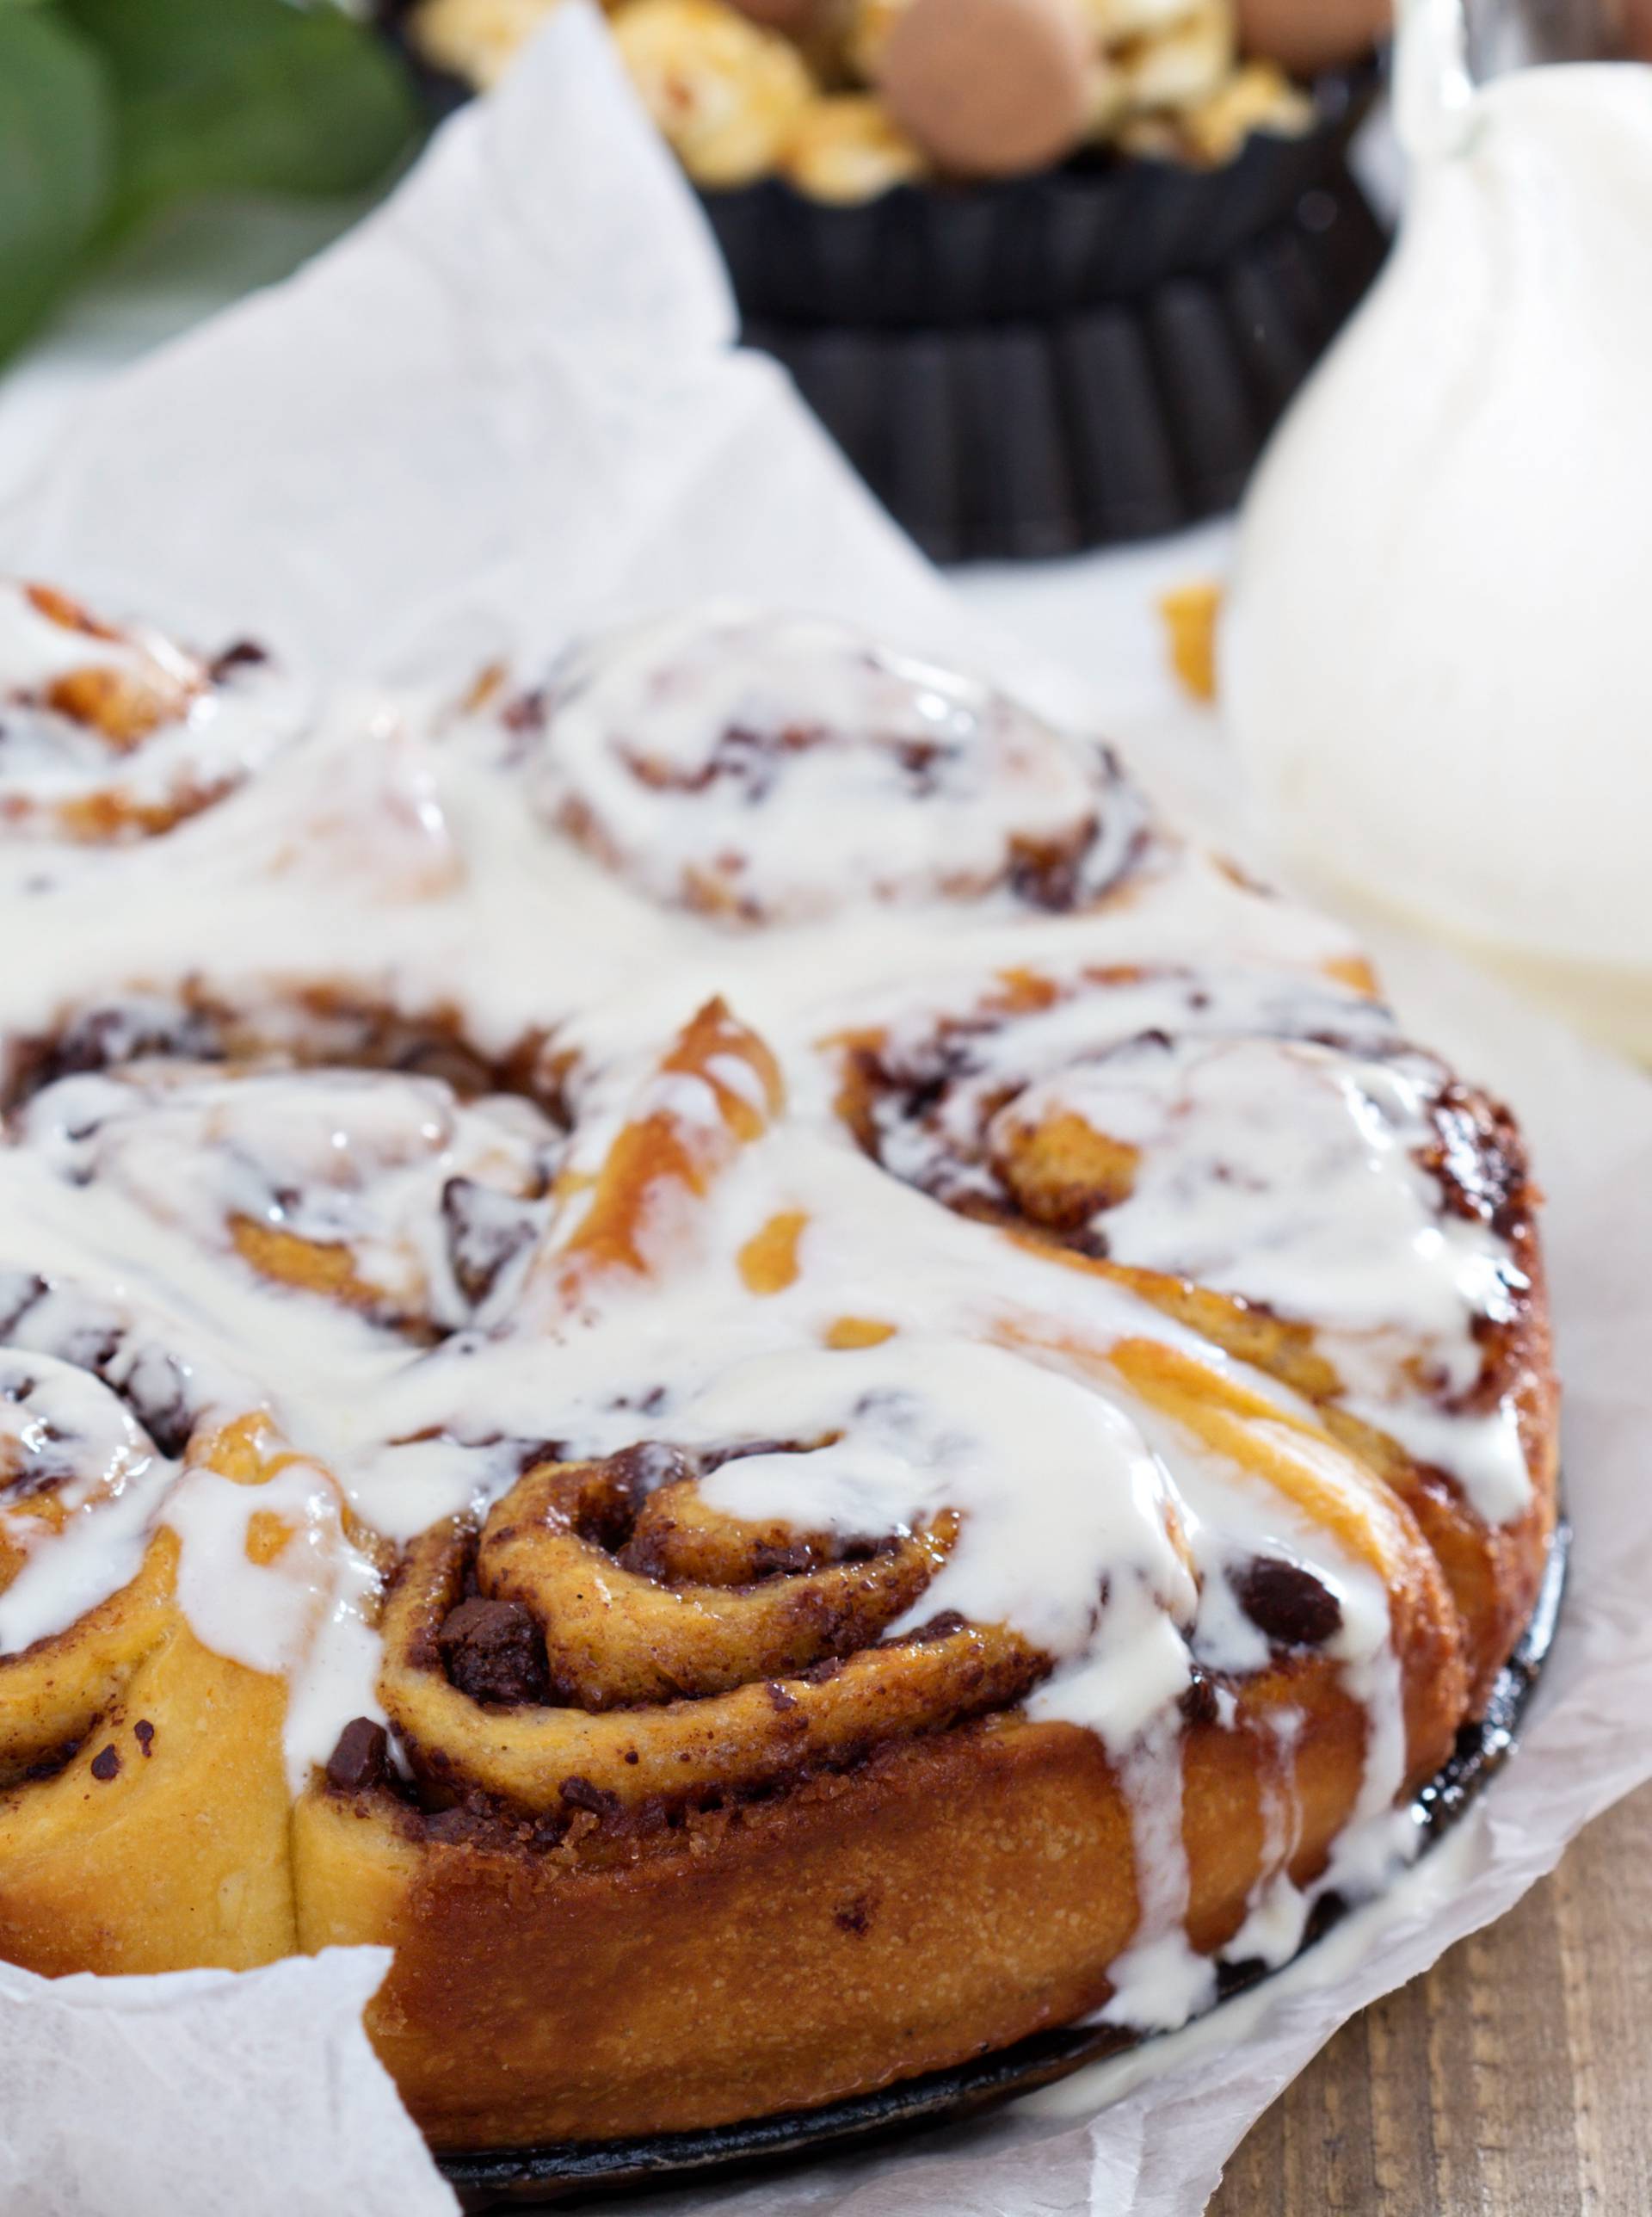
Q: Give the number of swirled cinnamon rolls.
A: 6